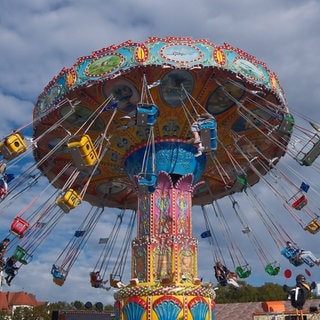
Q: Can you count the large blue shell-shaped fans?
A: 3